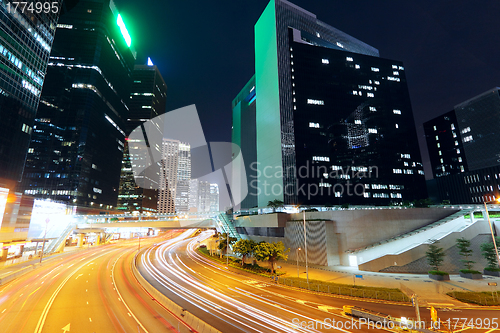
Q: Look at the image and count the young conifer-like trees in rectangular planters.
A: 3